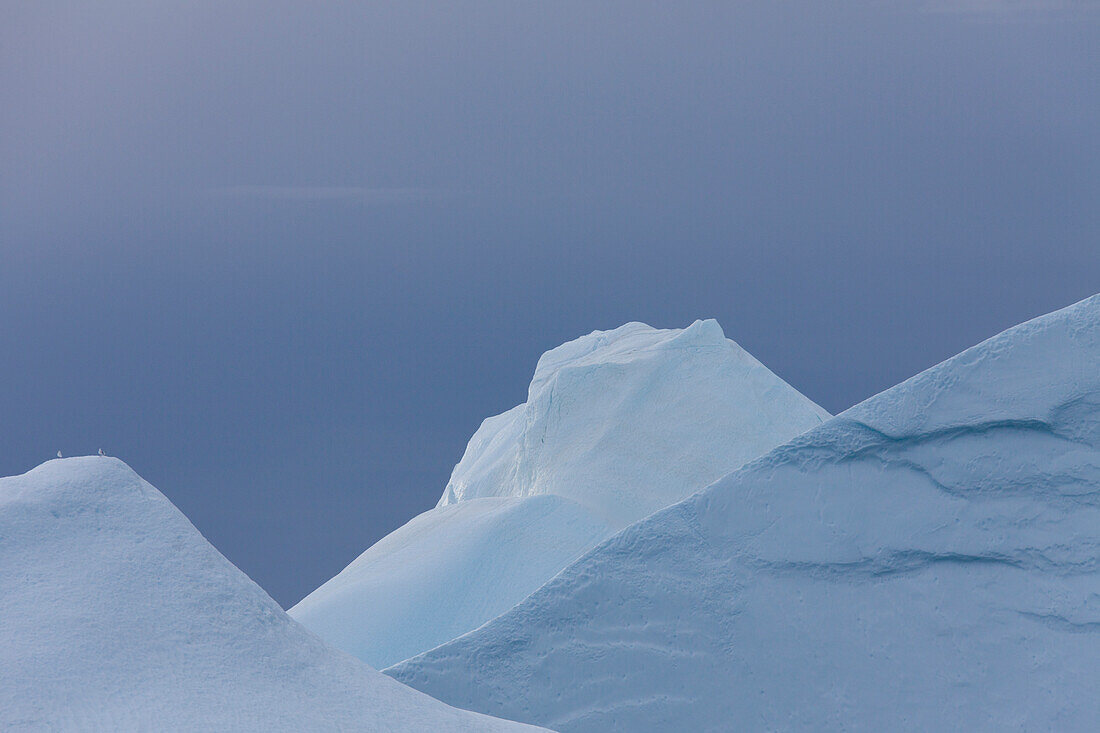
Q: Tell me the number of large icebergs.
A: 3